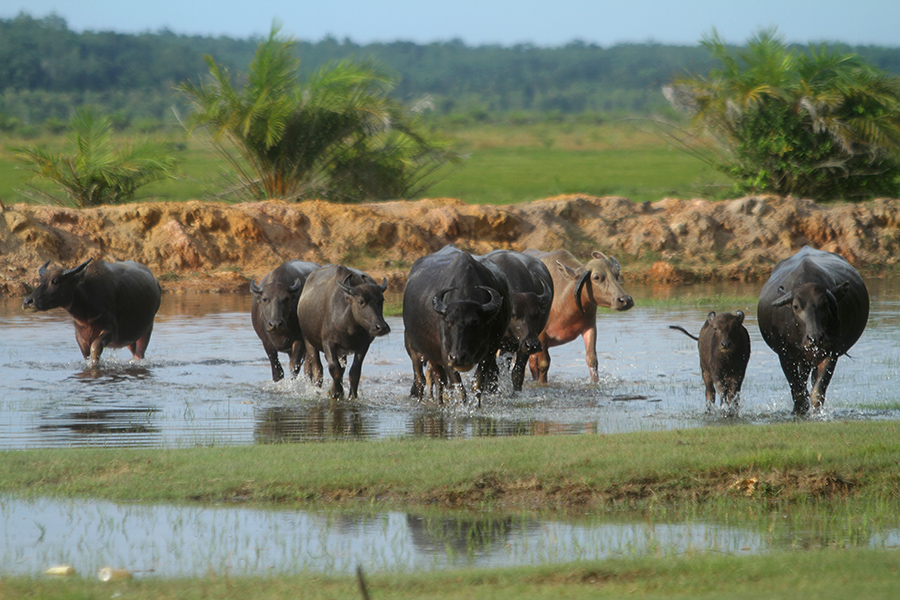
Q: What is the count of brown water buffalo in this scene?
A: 1